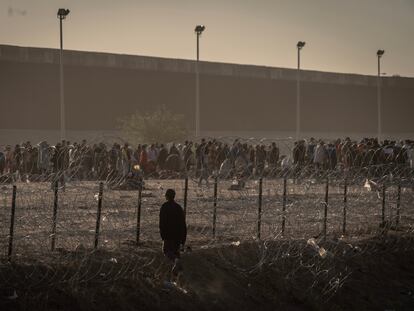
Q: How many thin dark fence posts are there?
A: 12